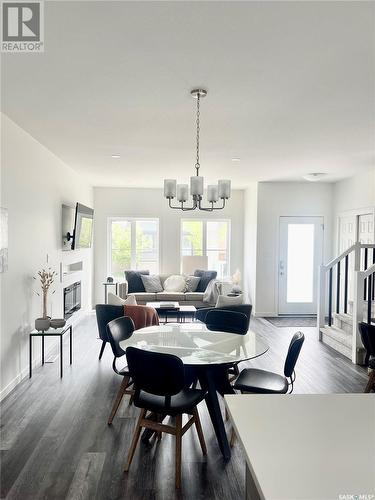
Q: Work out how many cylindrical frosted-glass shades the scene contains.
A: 5